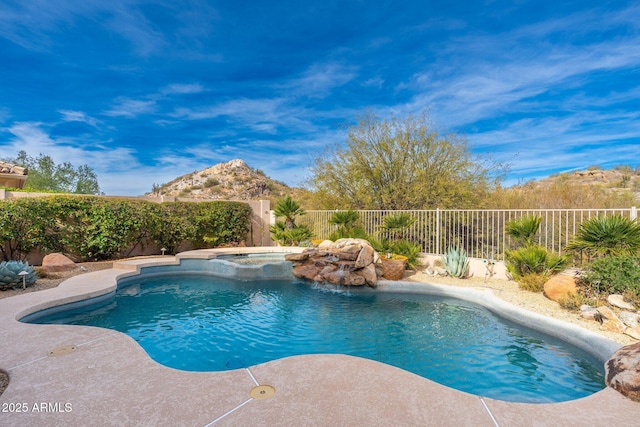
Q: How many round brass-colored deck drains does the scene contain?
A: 2